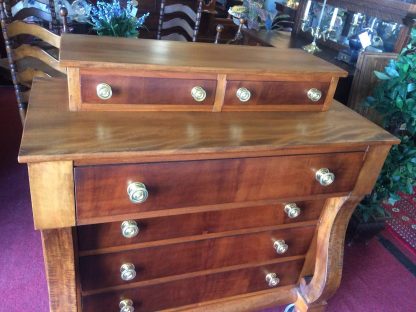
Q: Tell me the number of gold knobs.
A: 12